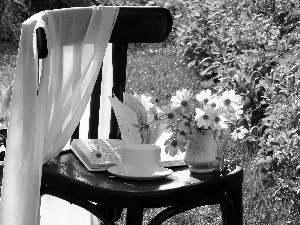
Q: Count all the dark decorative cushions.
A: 0